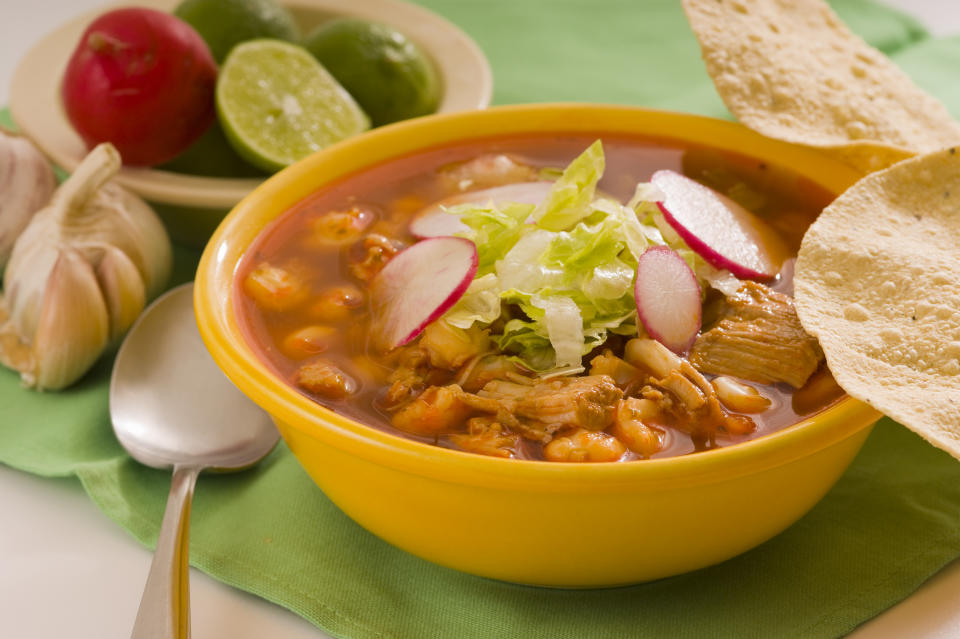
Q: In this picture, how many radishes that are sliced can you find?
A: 4